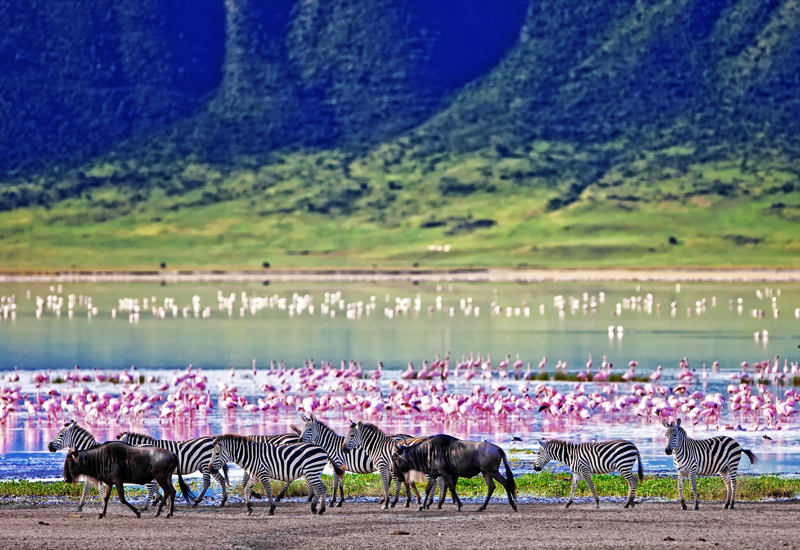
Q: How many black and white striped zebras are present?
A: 8